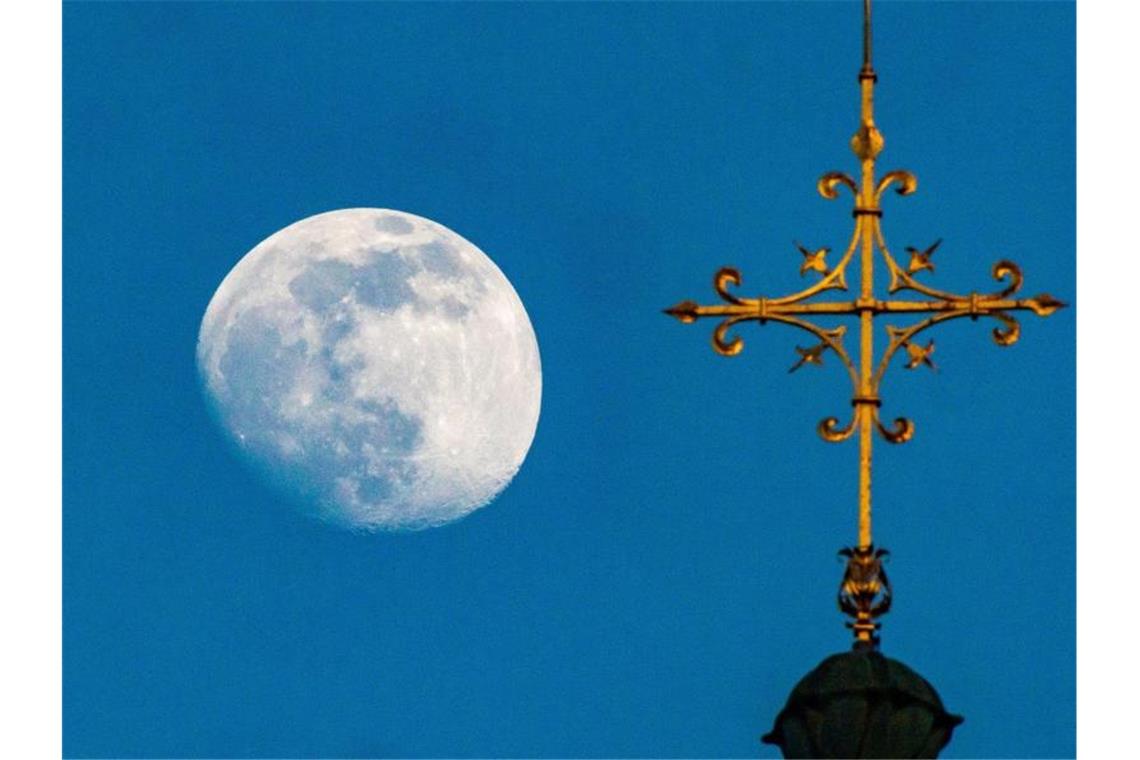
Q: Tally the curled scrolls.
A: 8